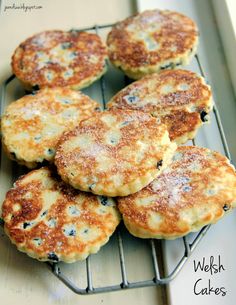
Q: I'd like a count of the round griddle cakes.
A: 7